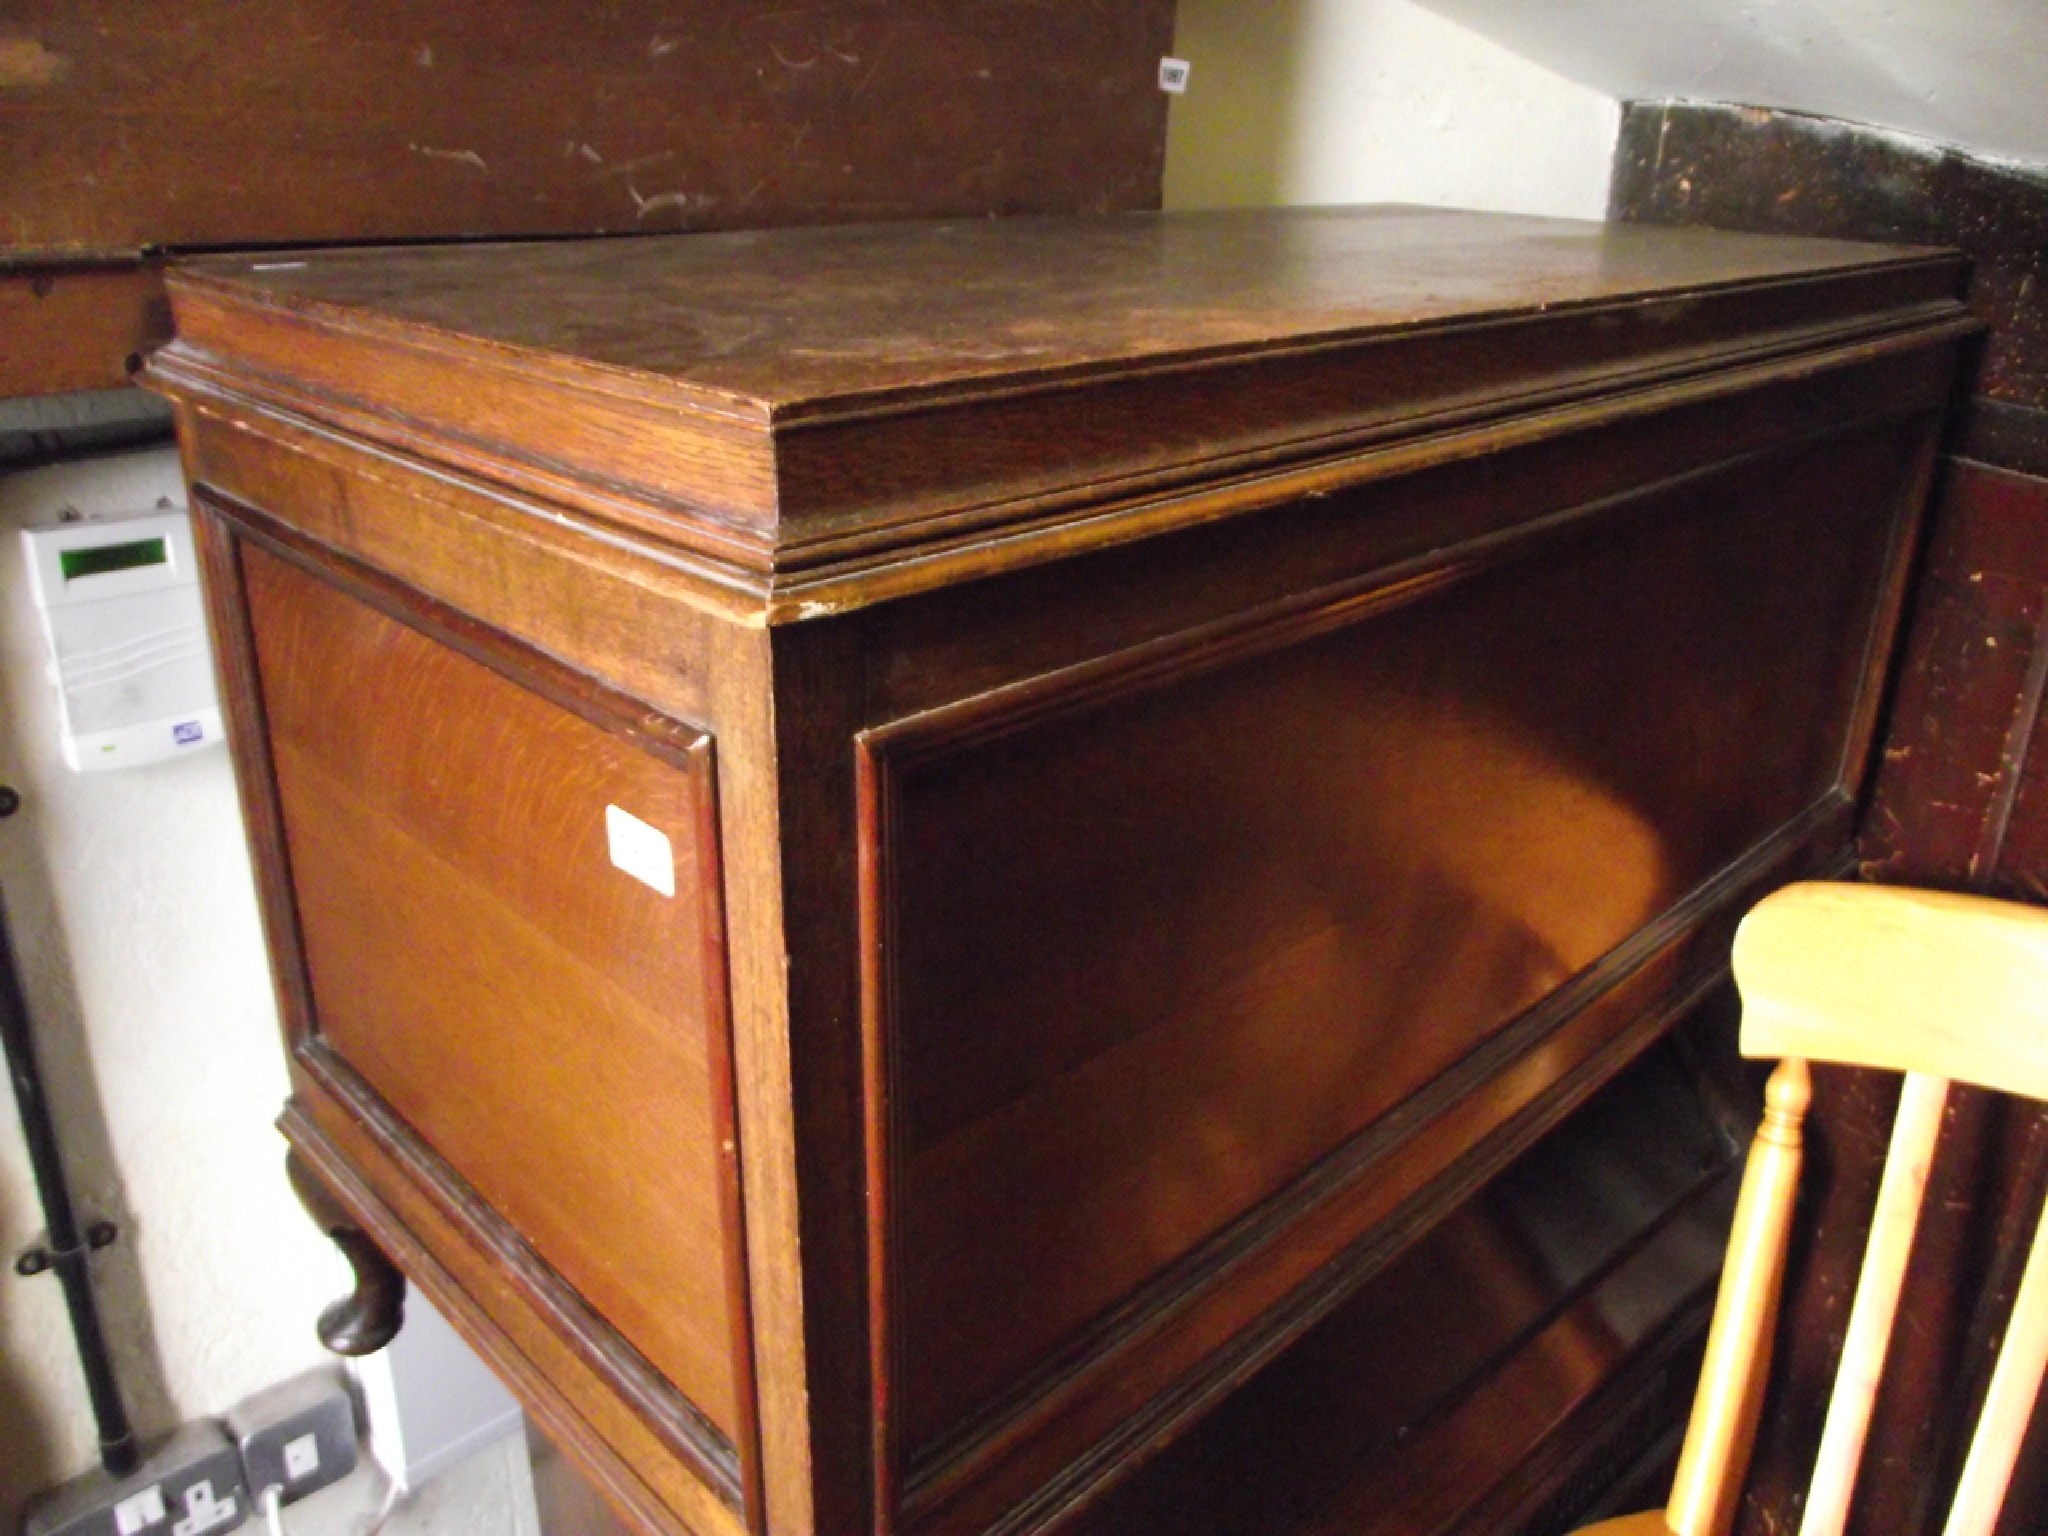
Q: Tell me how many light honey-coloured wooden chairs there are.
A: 1